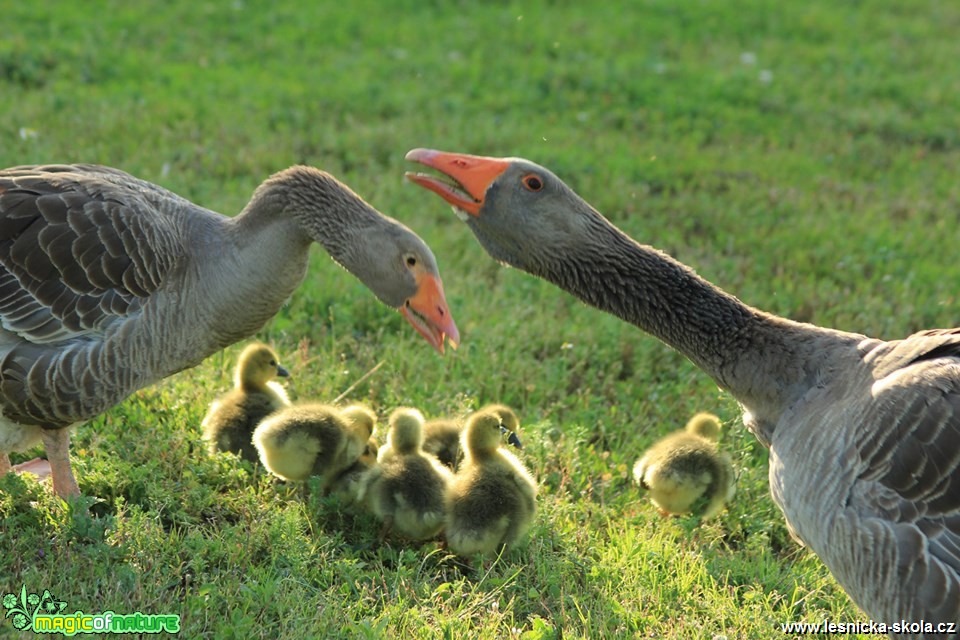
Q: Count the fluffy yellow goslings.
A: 7